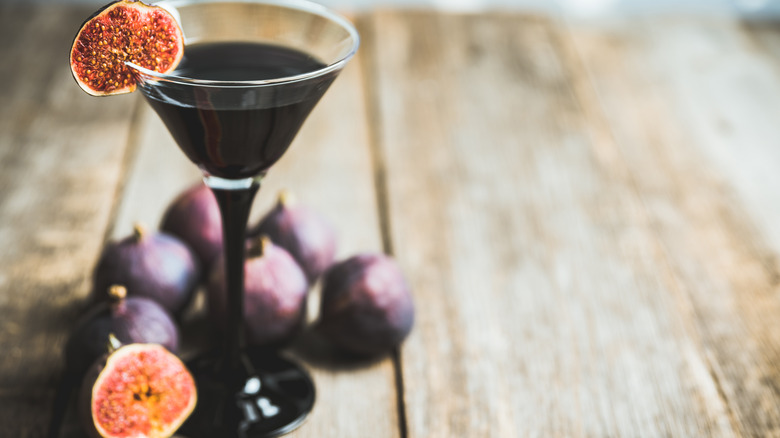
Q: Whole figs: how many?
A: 6